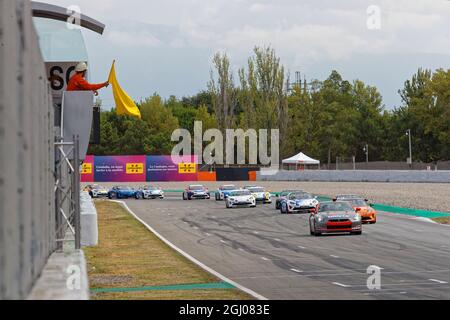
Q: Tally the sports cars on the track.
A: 11